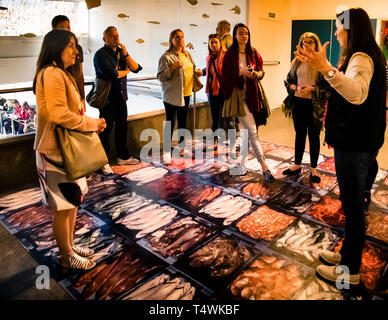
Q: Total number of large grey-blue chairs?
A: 0